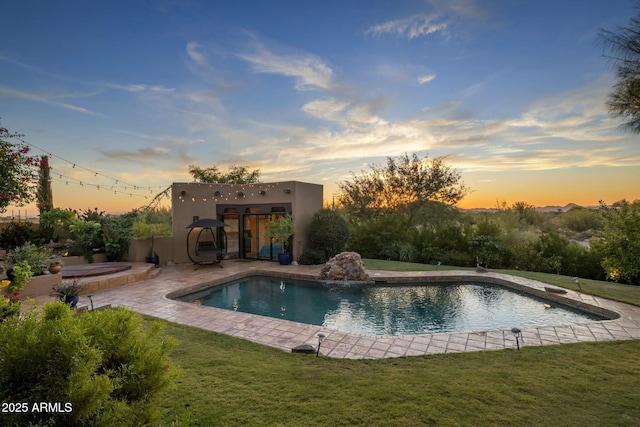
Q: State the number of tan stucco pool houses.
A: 1